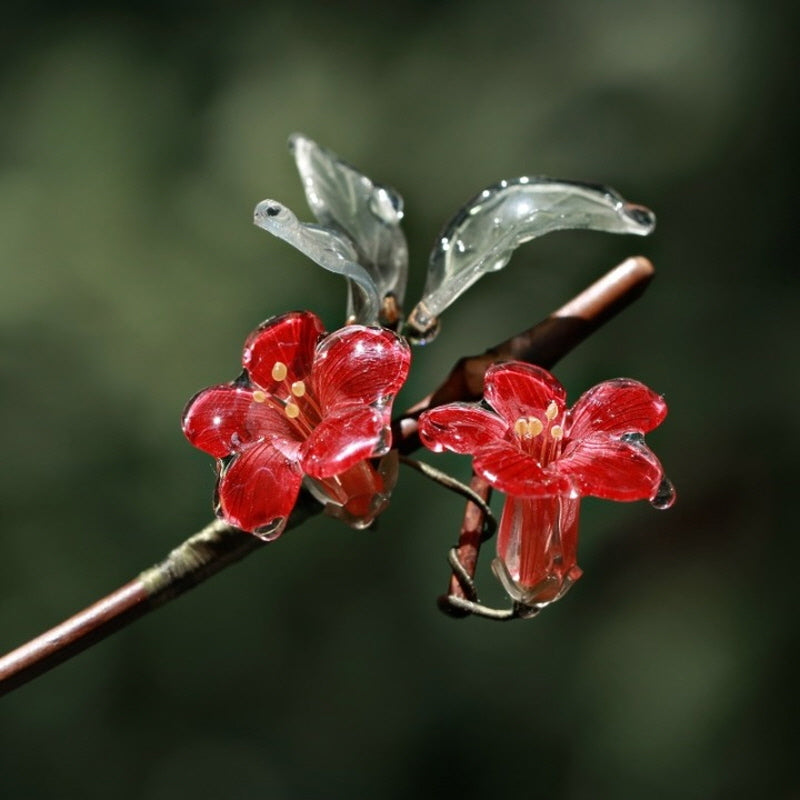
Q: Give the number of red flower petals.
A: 10